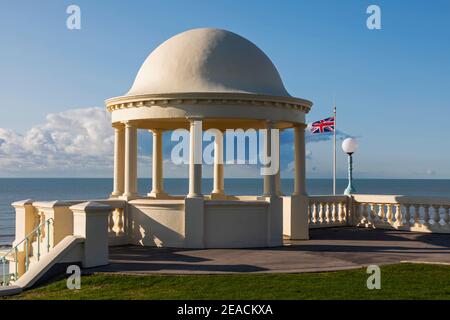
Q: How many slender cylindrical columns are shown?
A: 8